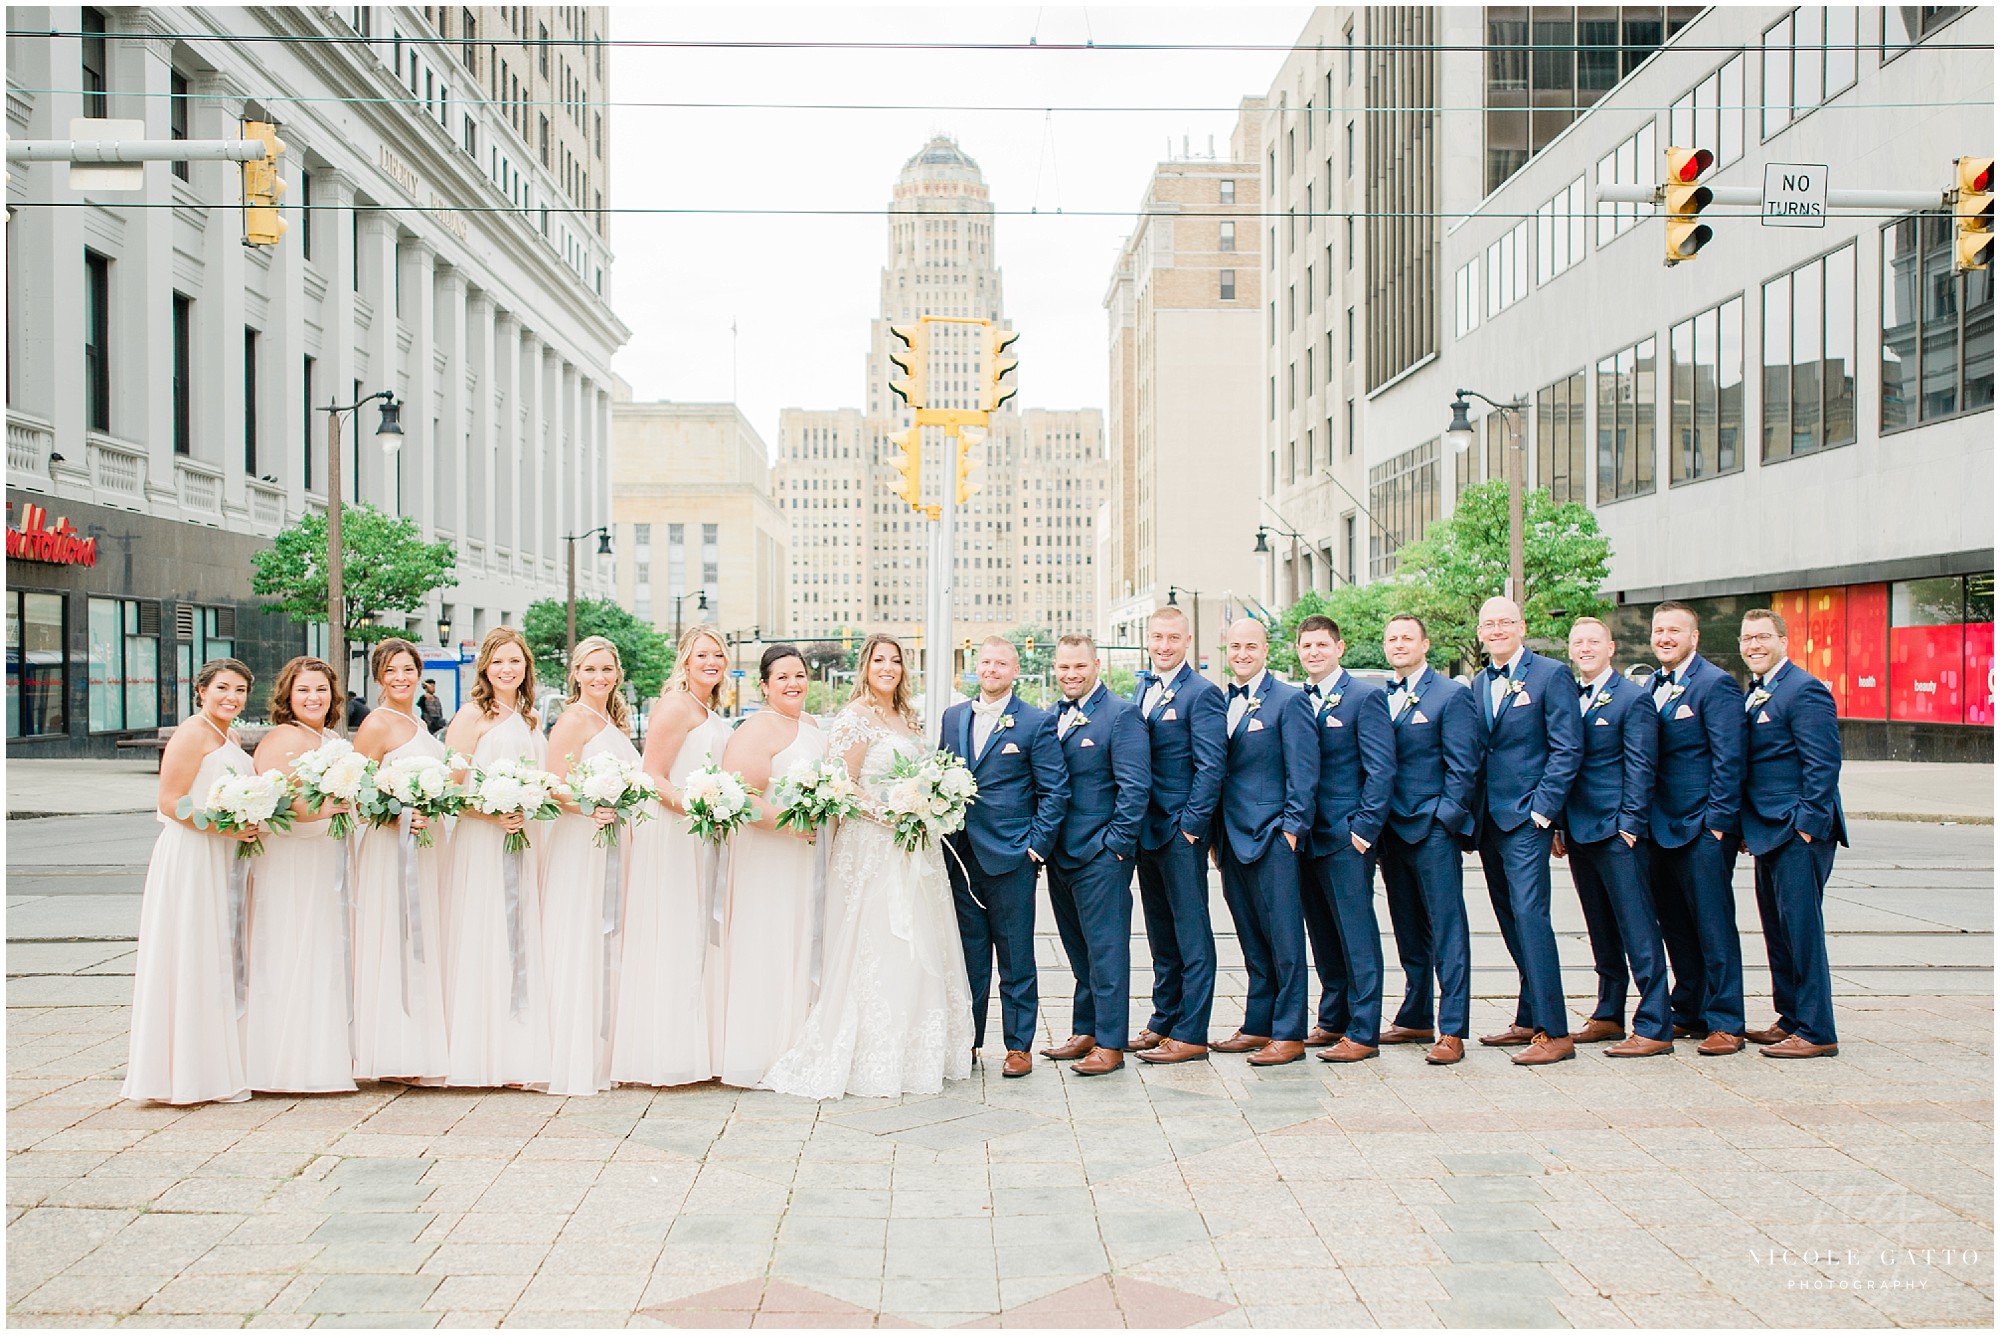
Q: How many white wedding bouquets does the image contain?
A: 8